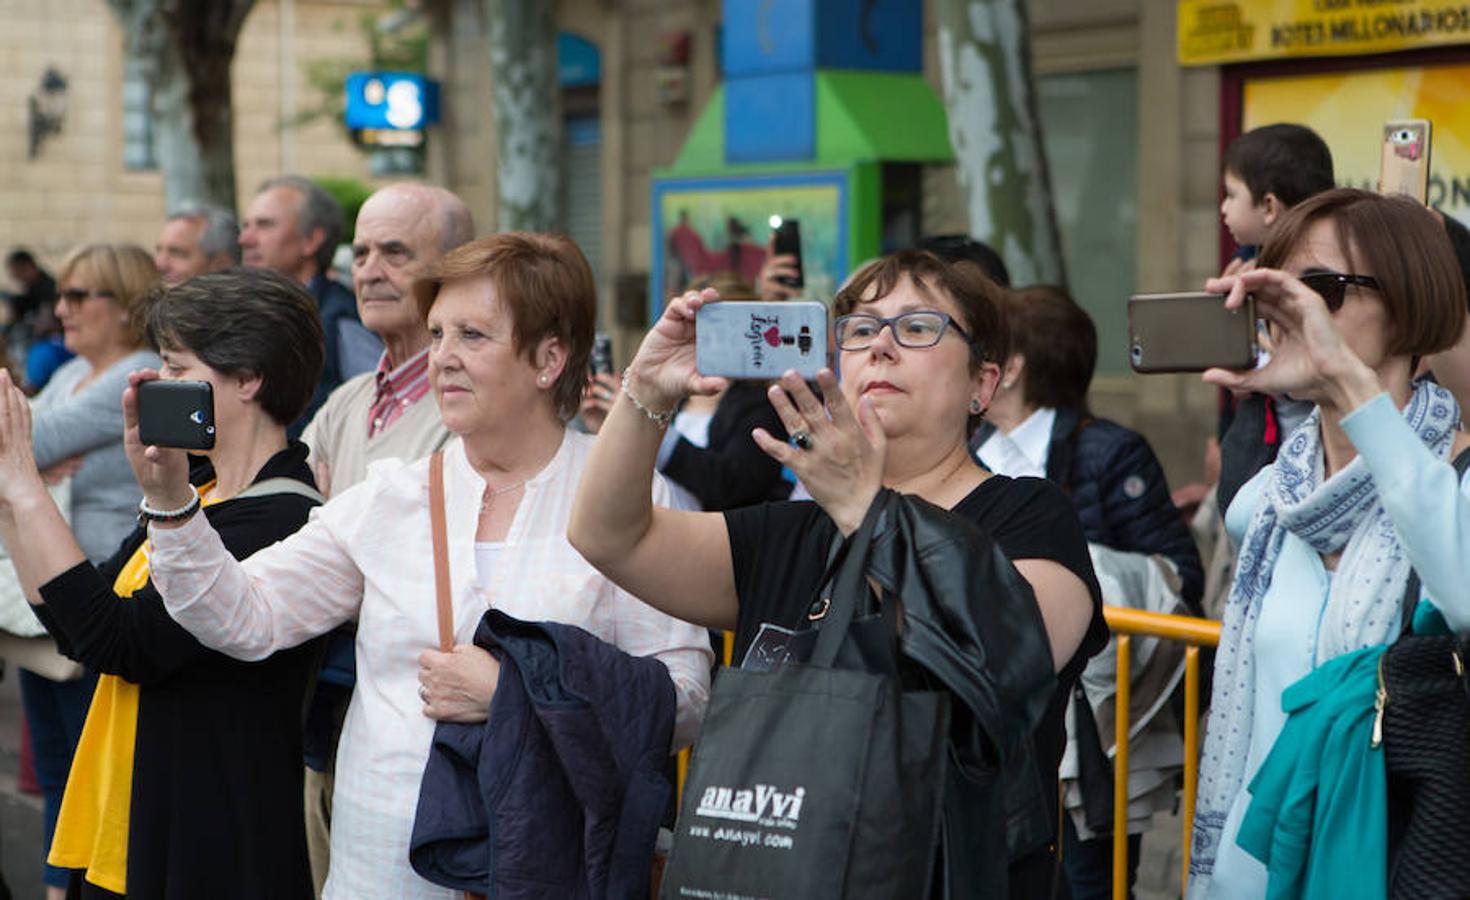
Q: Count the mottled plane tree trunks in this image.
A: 3